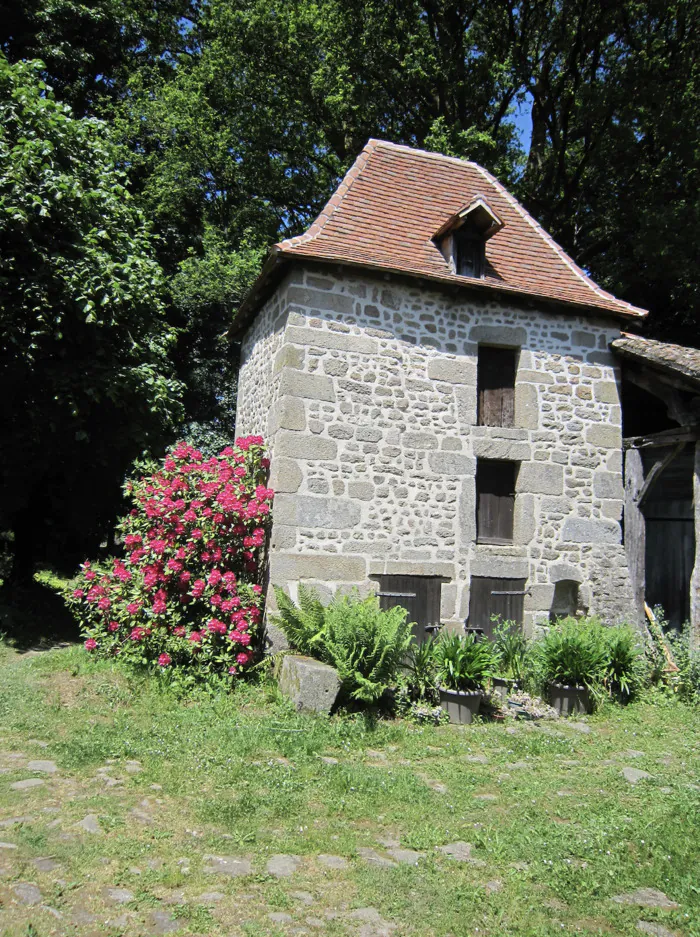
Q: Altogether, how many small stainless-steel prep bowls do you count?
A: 0